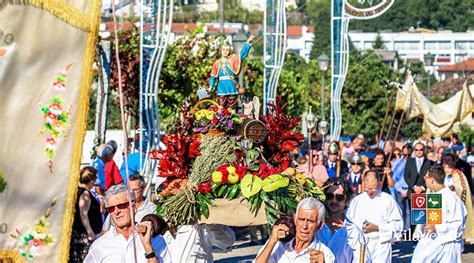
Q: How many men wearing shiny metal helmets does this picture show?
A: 2